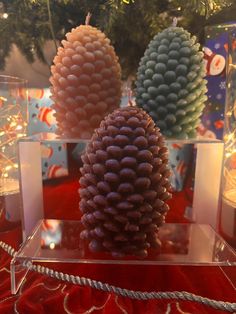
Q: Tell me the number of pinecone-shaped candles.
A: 3